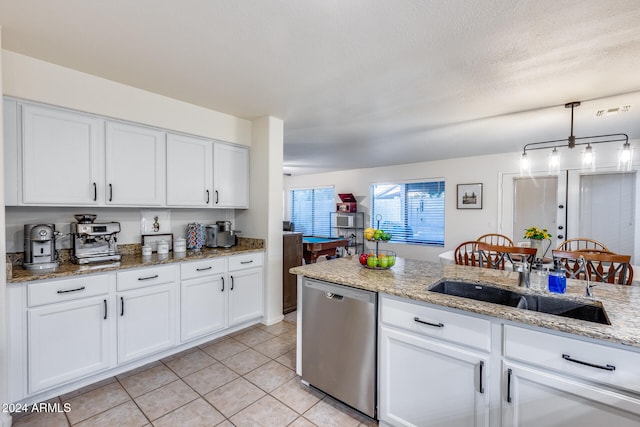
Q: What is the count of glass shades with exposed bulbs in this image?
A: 4